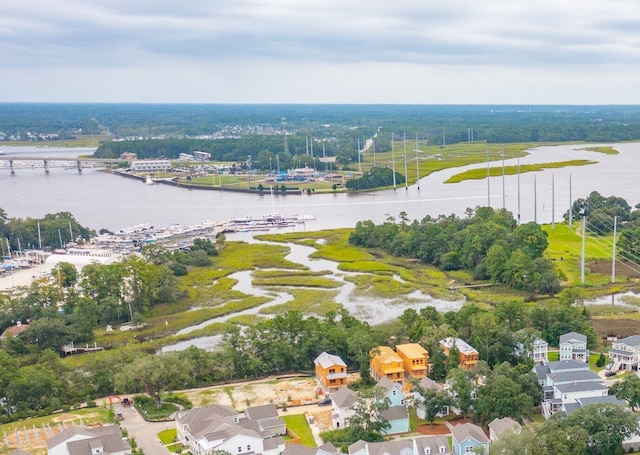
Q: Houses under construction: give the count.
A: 4